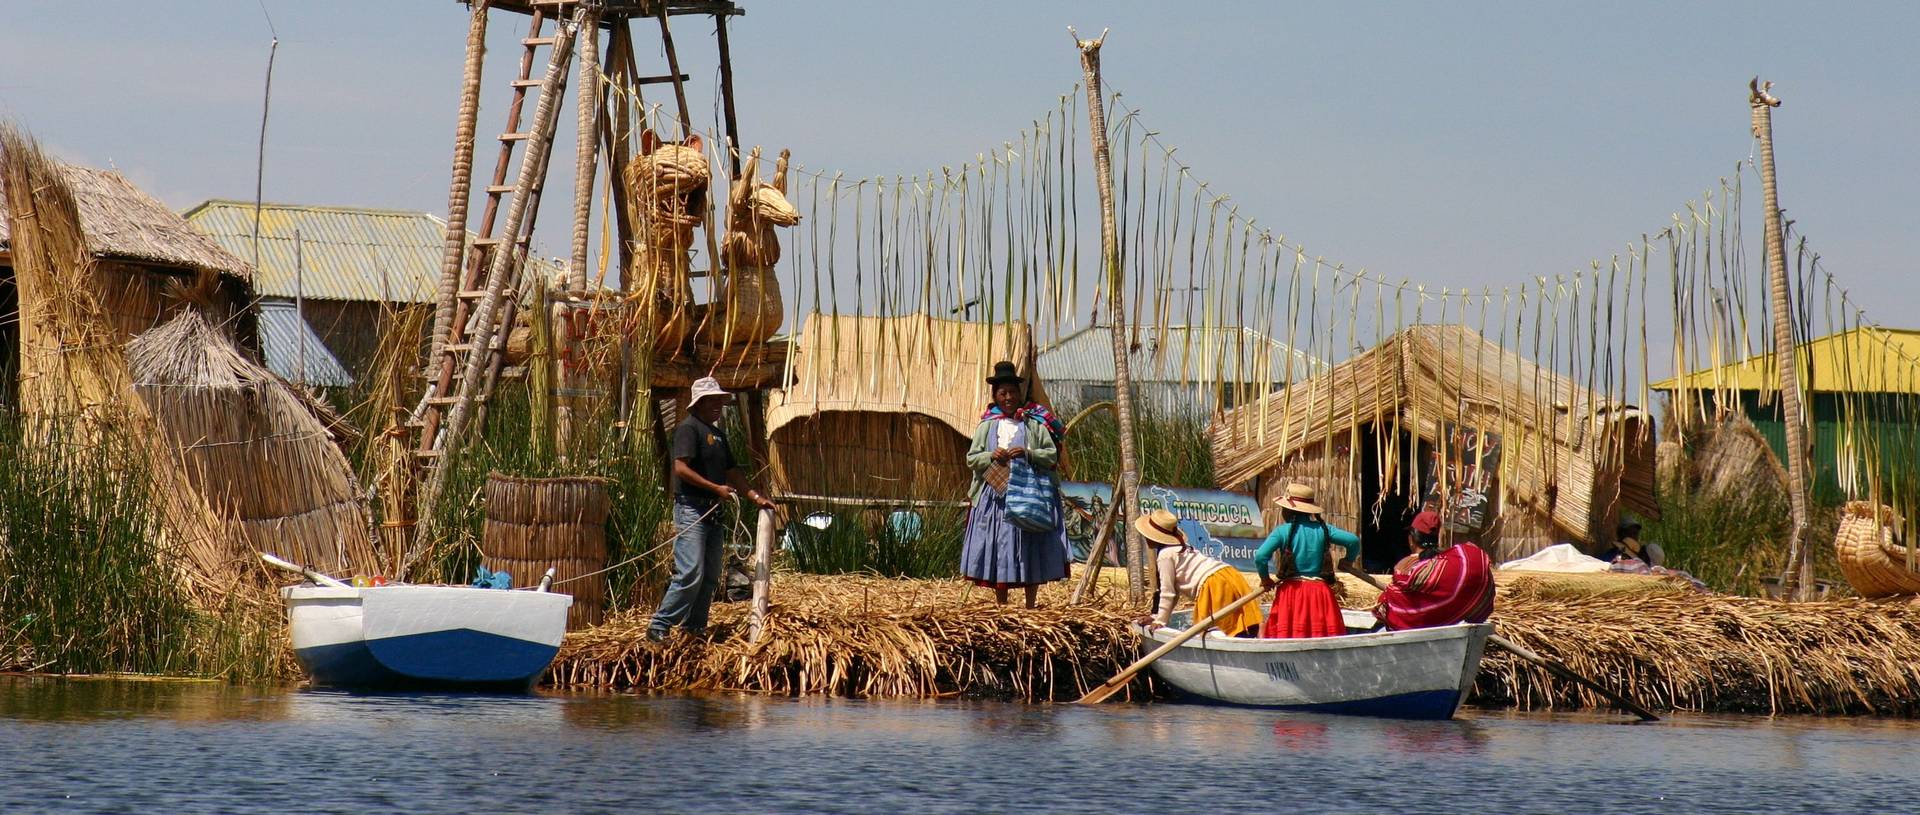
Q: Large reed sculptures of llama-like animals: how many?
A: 2